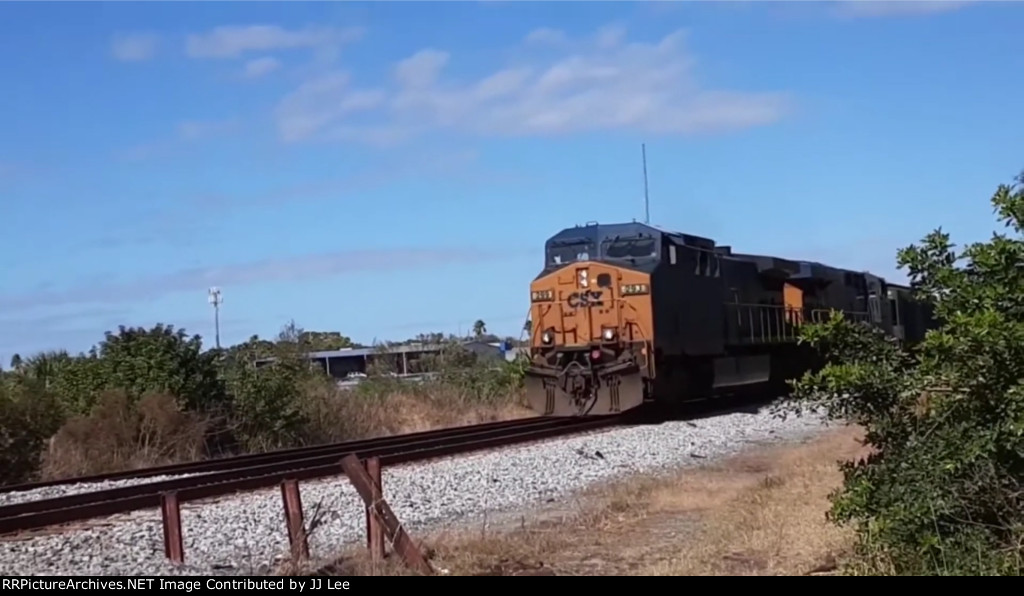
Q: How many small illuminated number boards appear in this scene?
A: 2